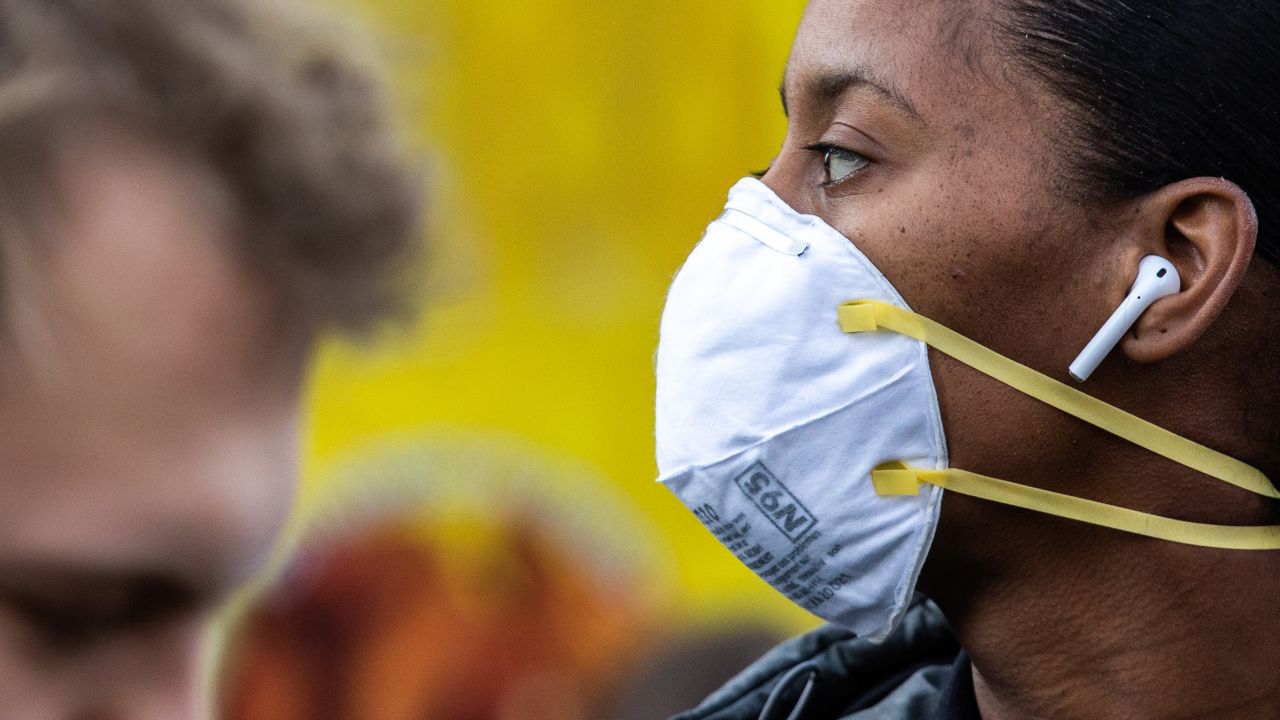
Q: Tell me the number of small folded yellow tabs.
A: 2